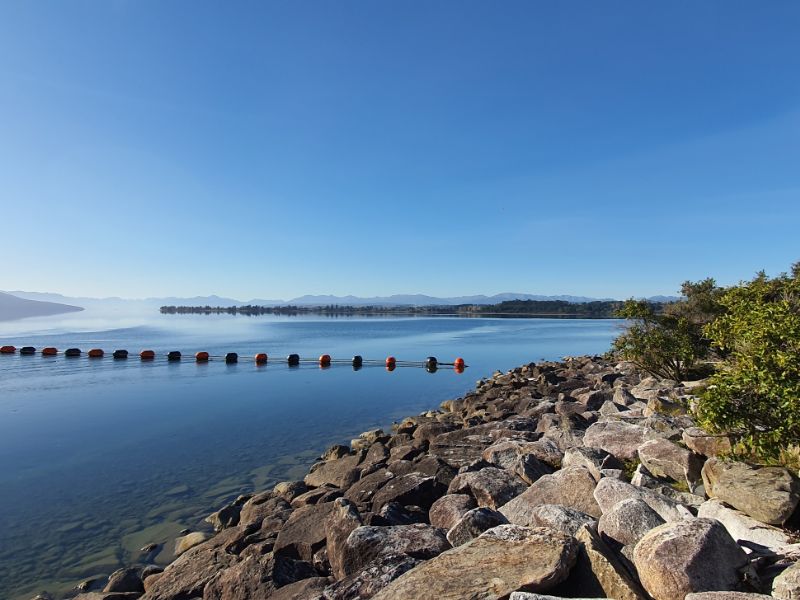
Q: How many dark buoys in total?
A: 8